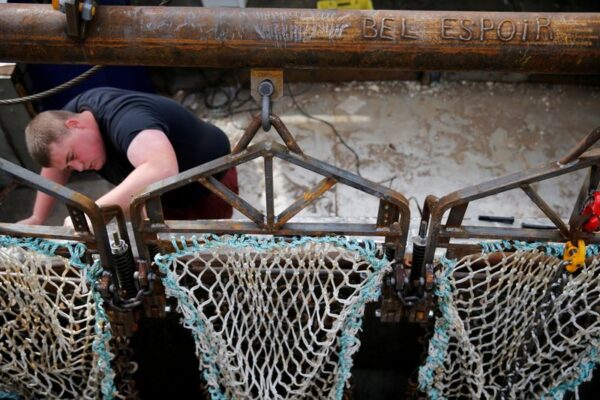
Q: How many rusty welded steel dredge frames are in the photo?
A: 3